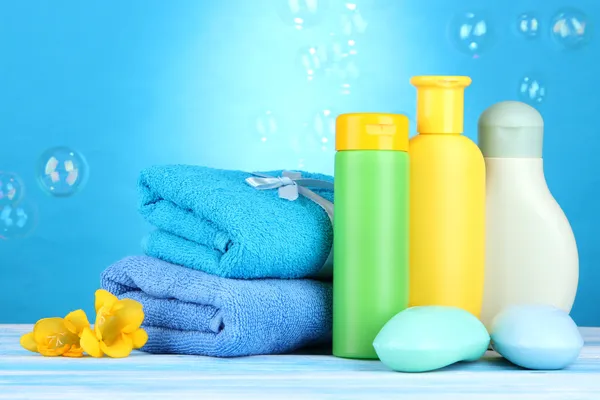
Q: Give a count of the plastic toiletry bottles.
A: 3